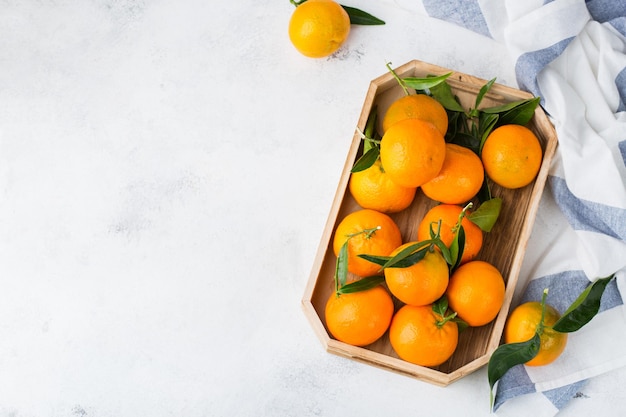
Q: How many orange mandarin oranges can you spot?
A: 13